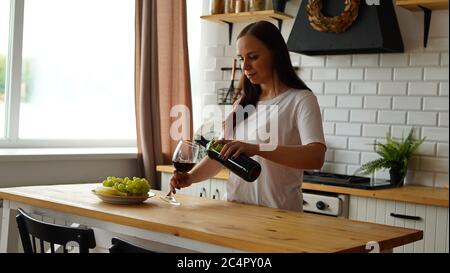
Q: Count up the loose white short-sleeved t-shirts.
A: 1